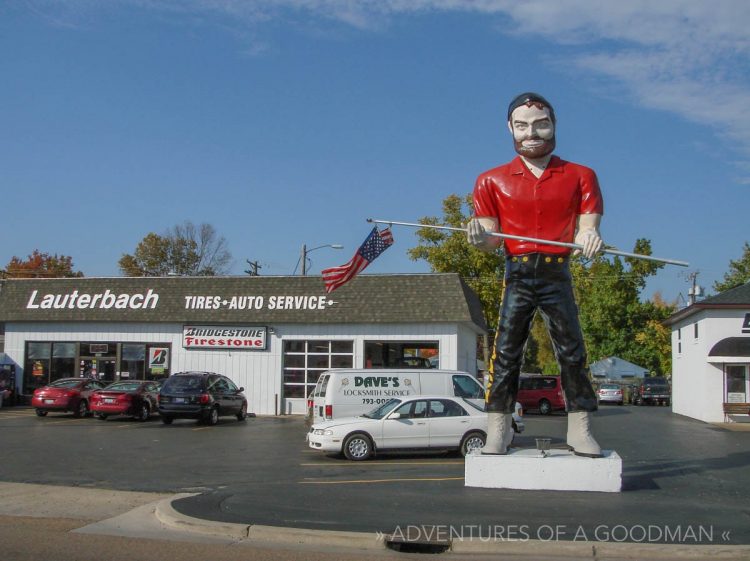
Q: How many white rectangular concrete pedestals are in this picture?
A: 1